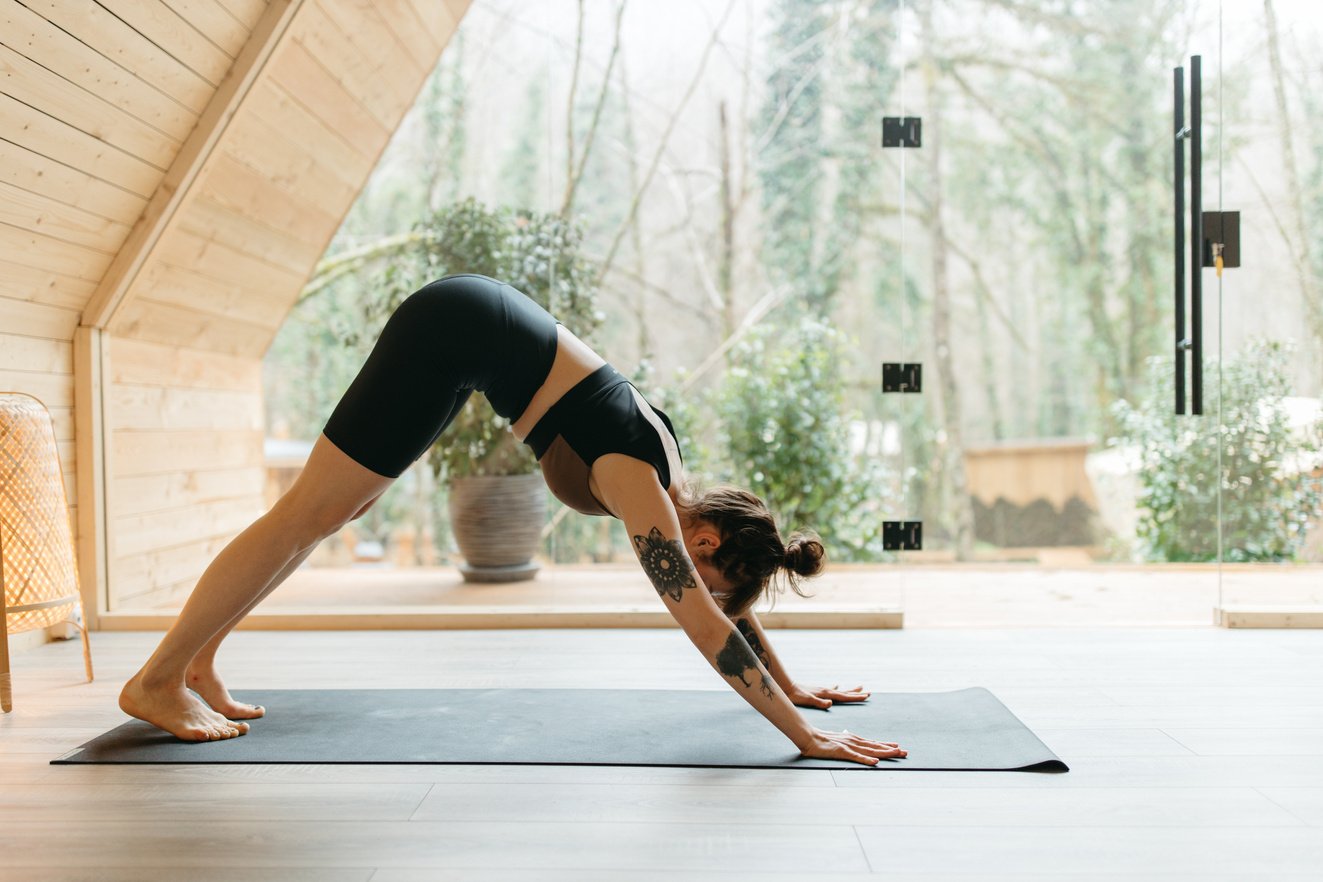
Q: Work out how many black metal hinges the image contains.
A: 3